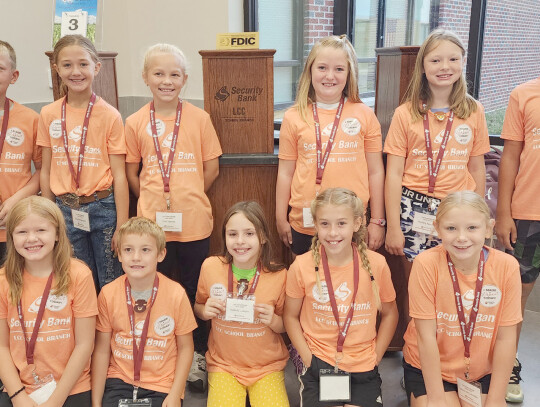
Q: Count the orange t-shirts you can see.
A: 11